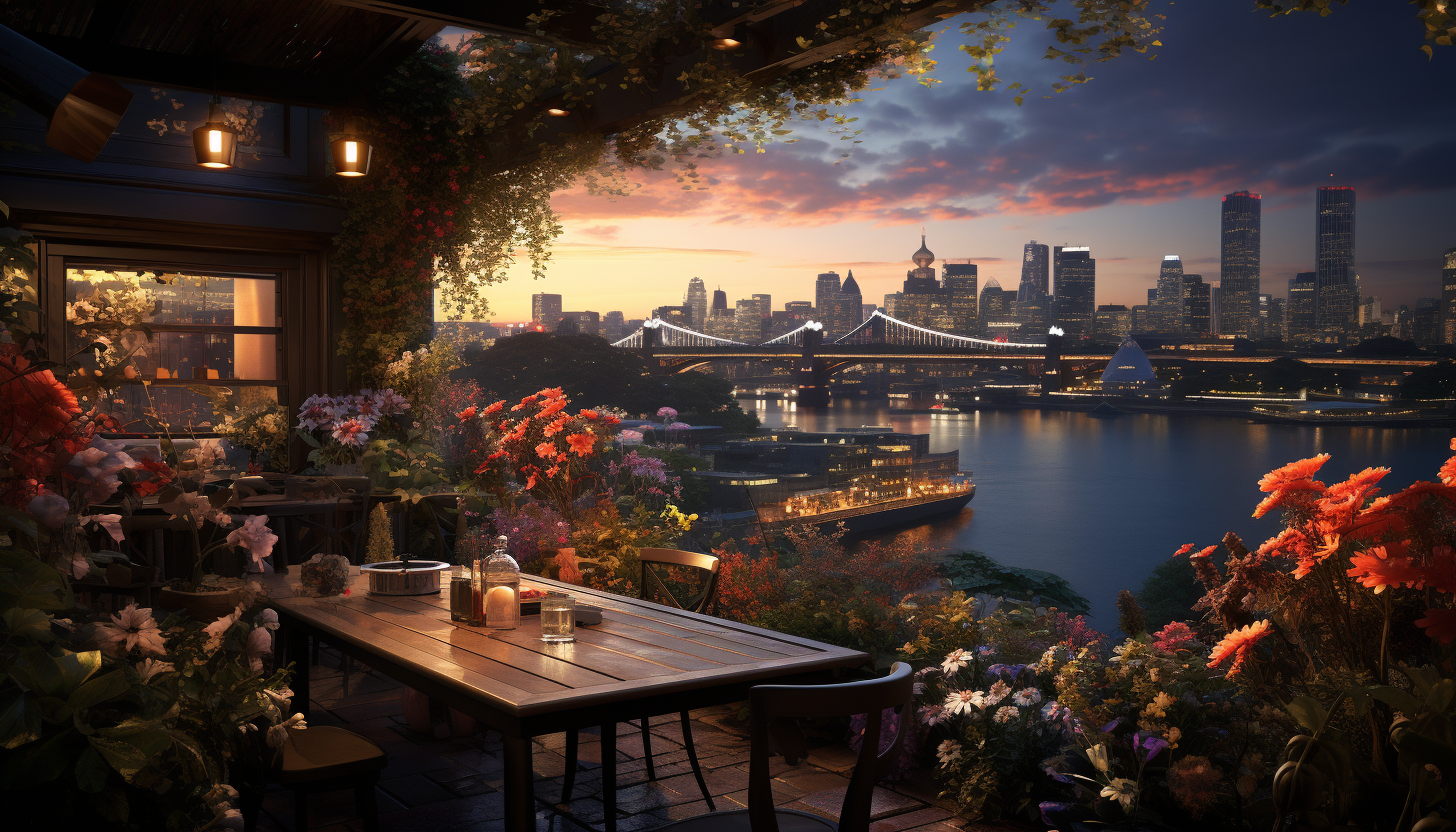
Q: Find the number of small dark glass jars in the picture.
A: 1